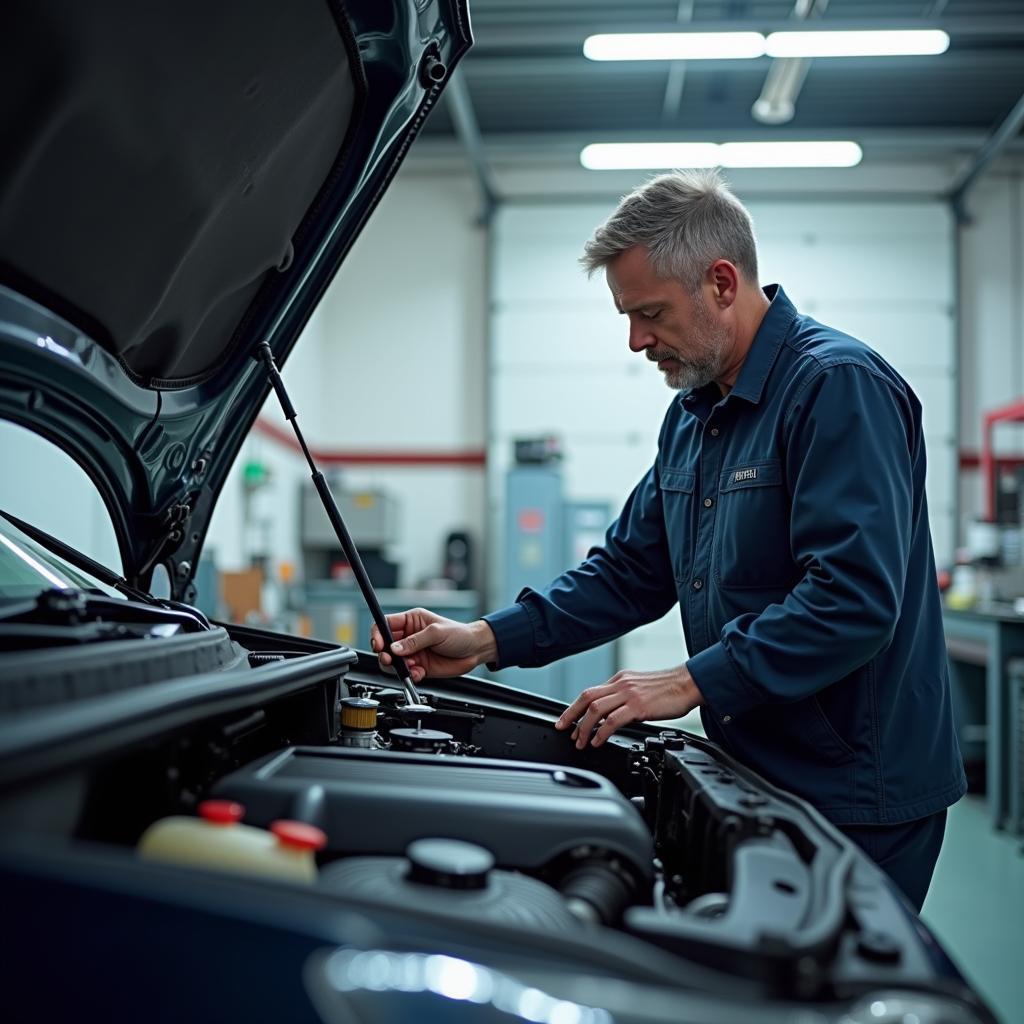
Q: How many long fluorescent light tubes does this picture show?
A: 4